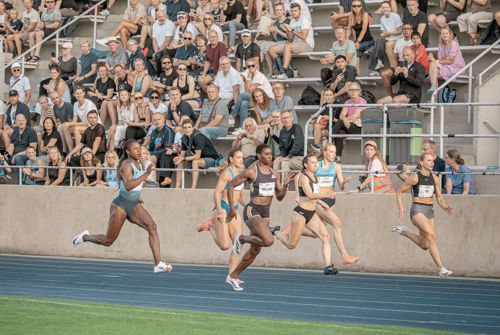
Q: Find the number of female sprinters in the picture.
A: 6